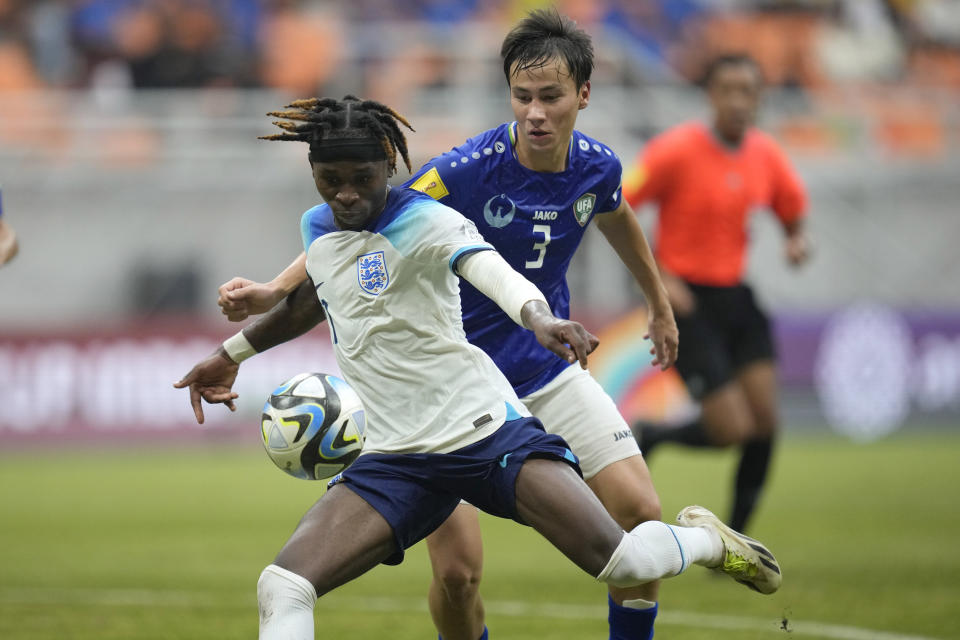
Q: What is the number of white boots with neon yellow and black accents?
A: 1